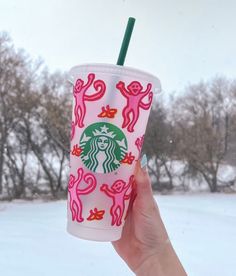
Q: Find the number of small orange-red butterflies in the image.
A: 4